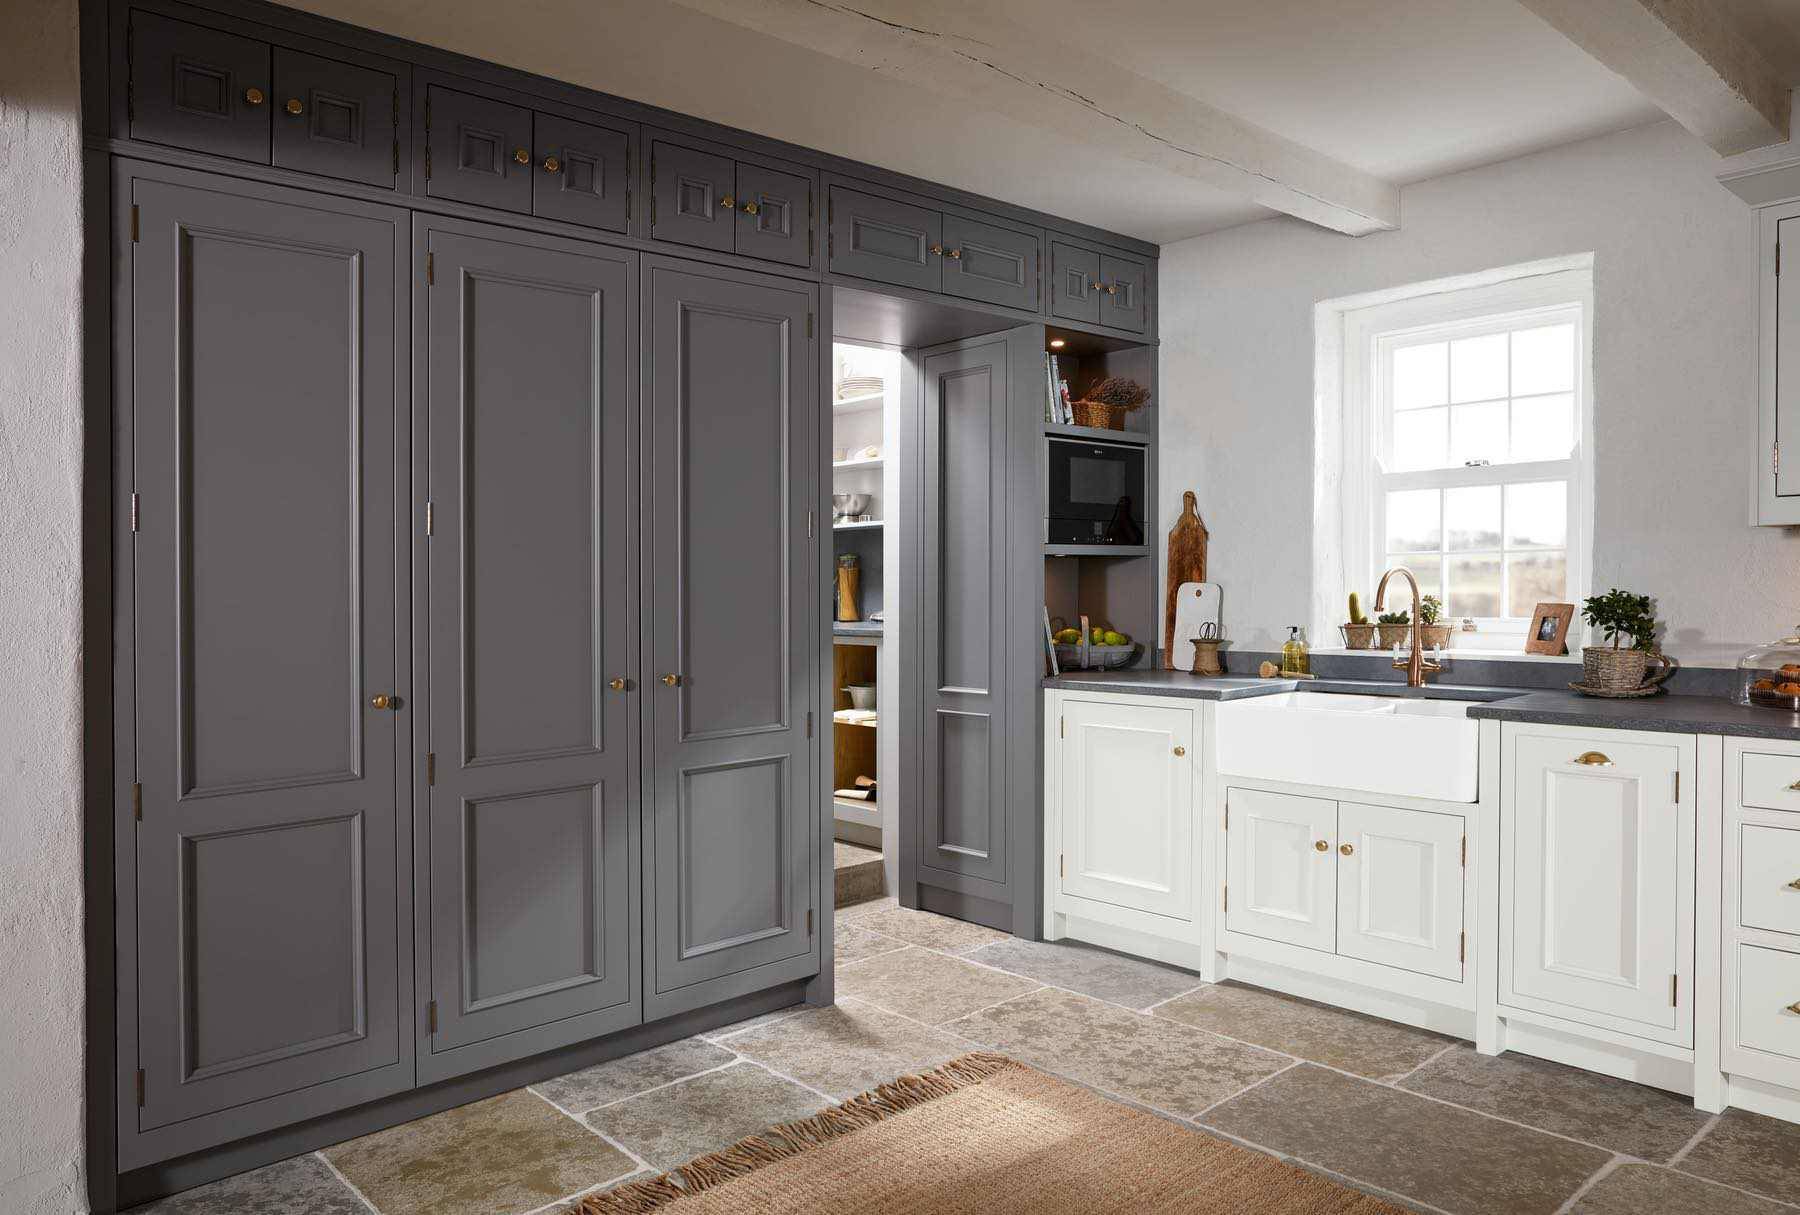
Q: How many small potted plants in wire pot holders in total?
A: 3